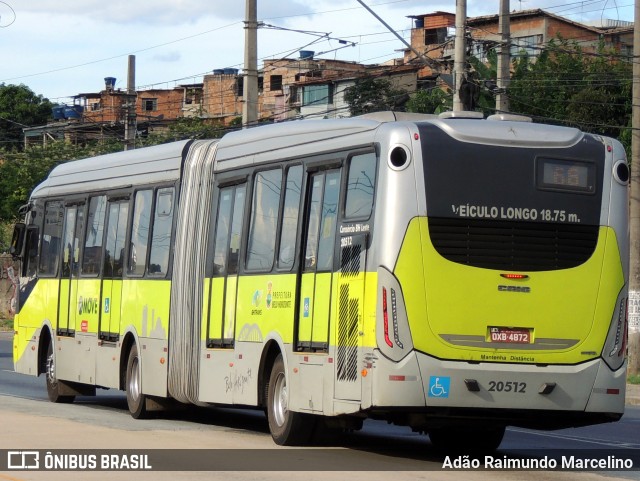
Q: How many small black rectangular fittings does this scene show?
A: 2